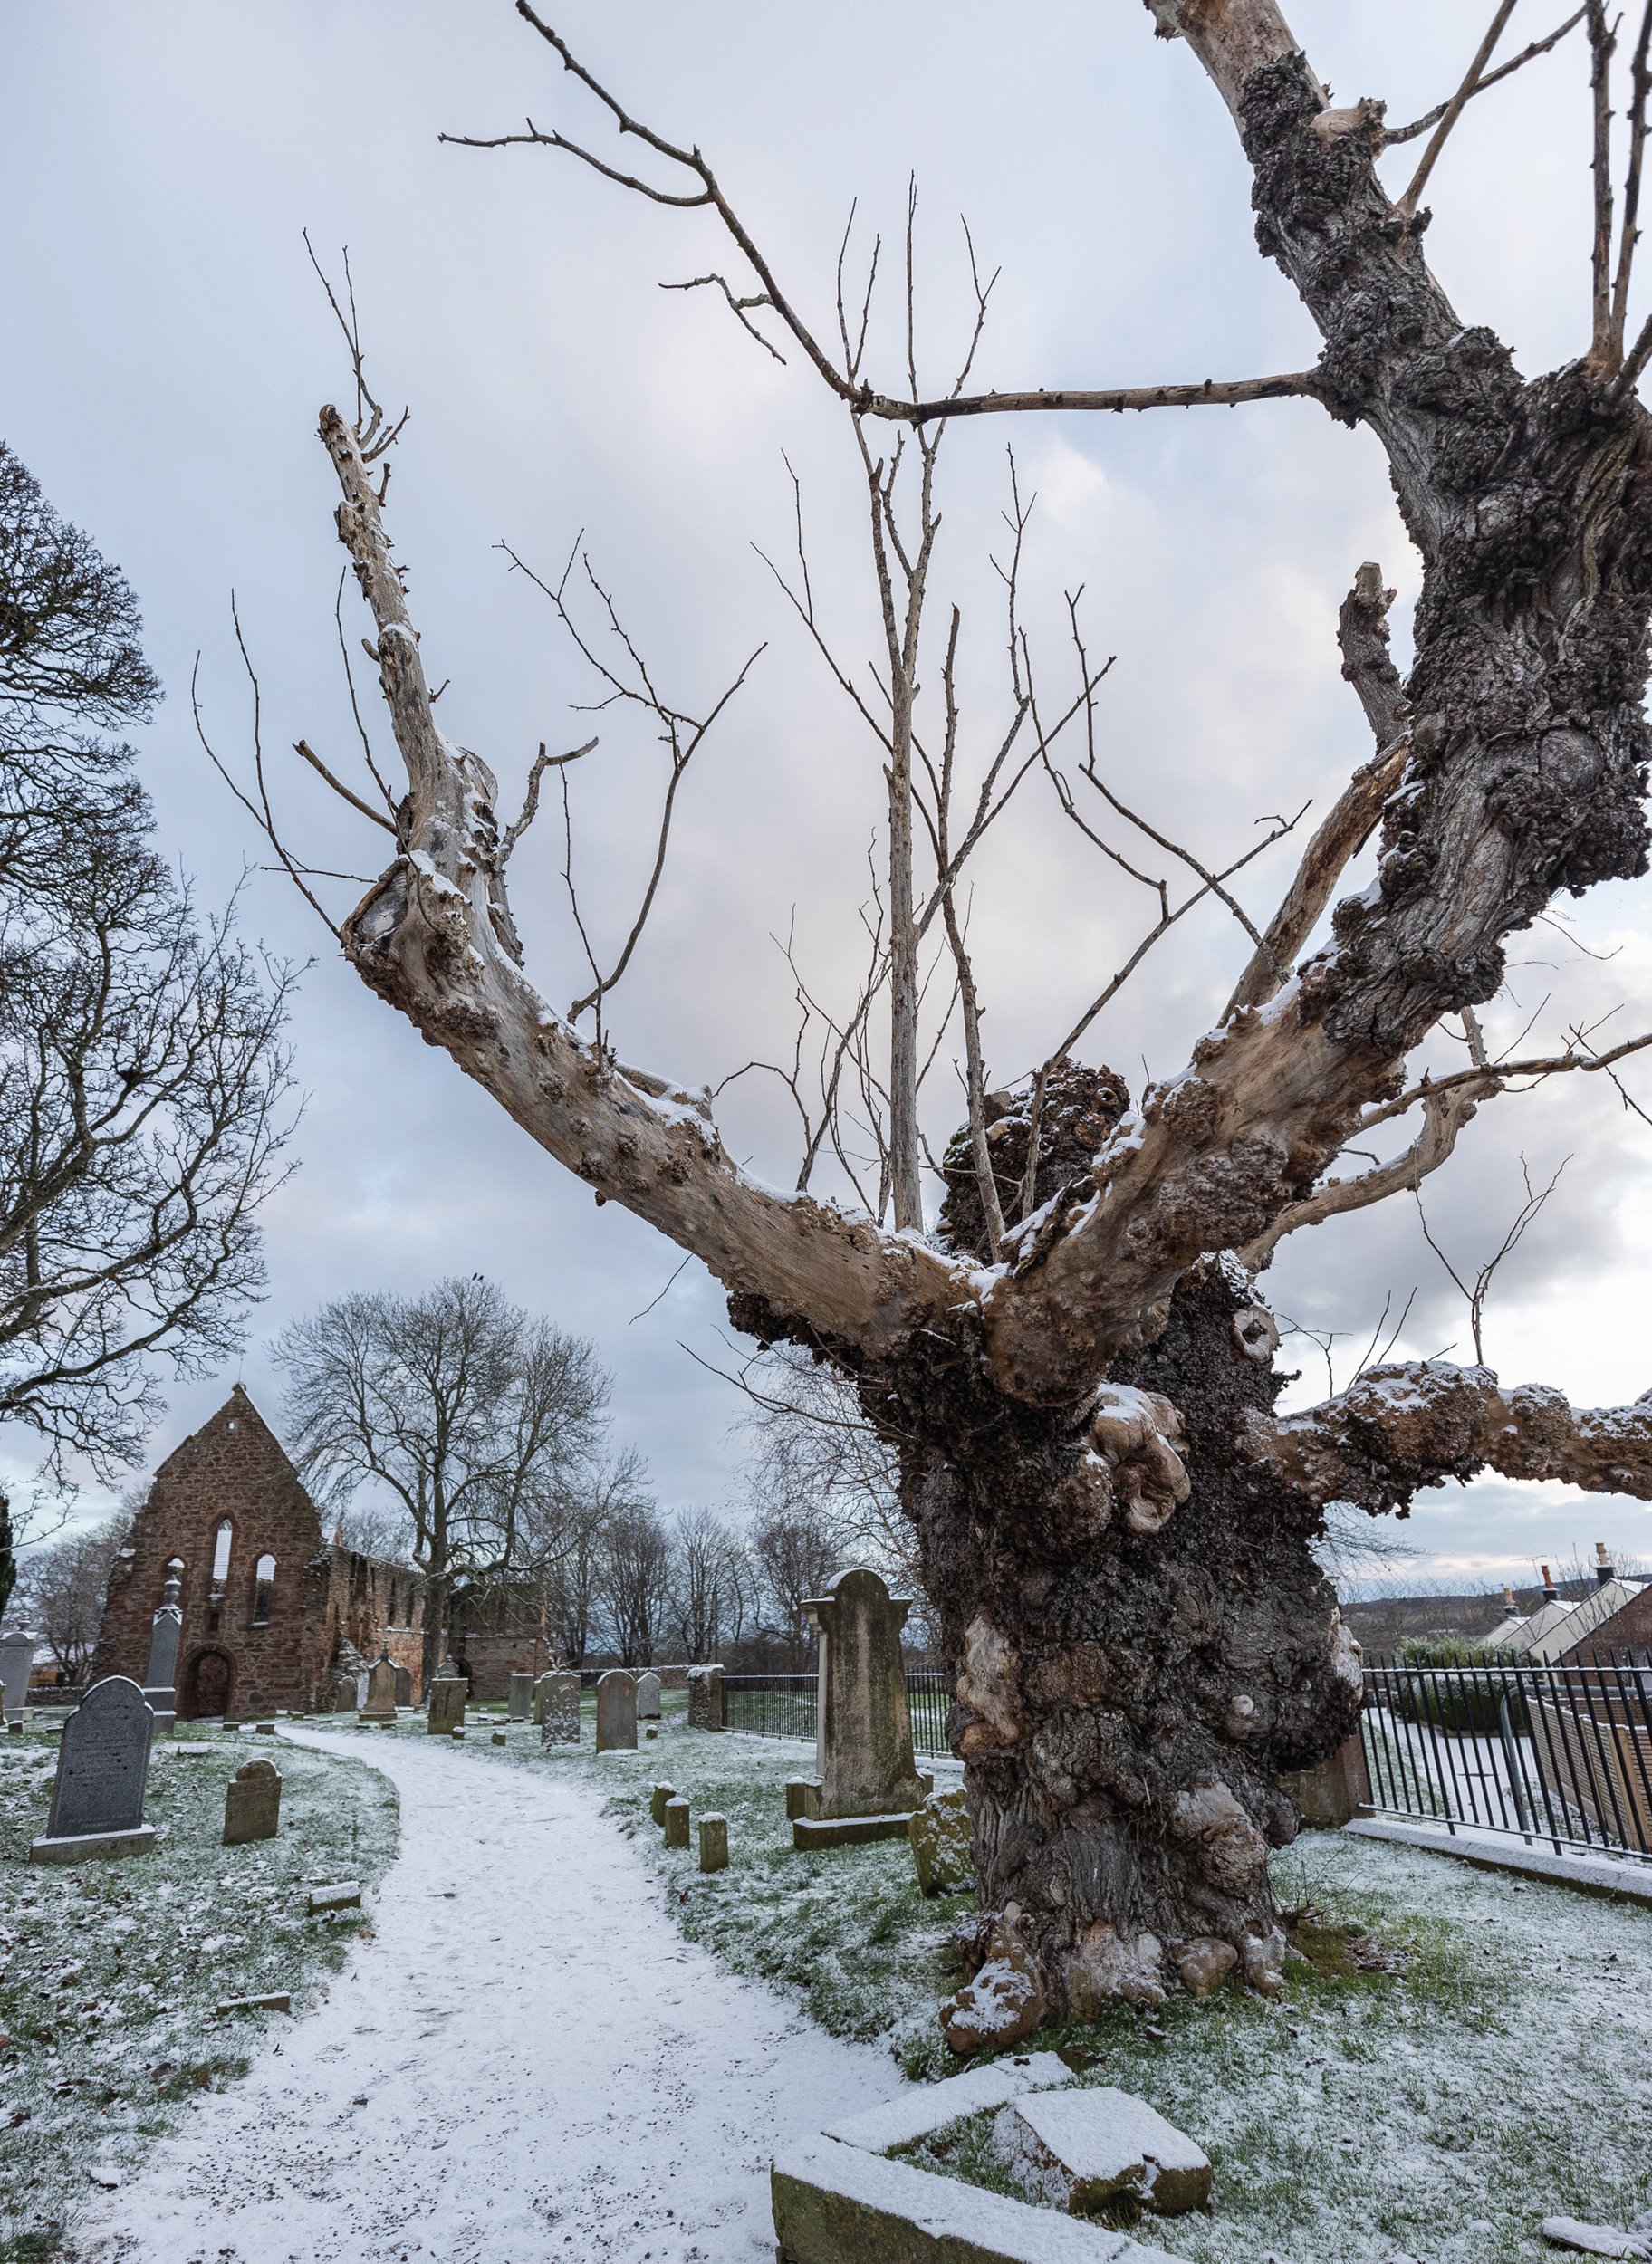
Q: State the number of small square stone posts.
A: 3